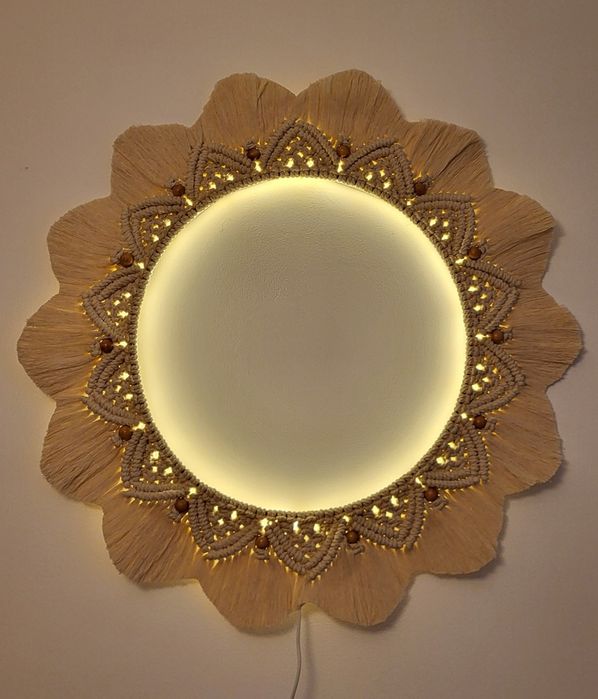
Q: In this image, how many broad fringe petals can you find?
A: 14